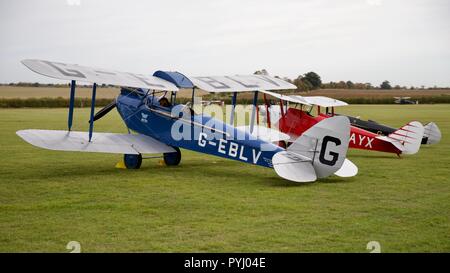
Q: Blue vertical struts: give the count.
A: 4